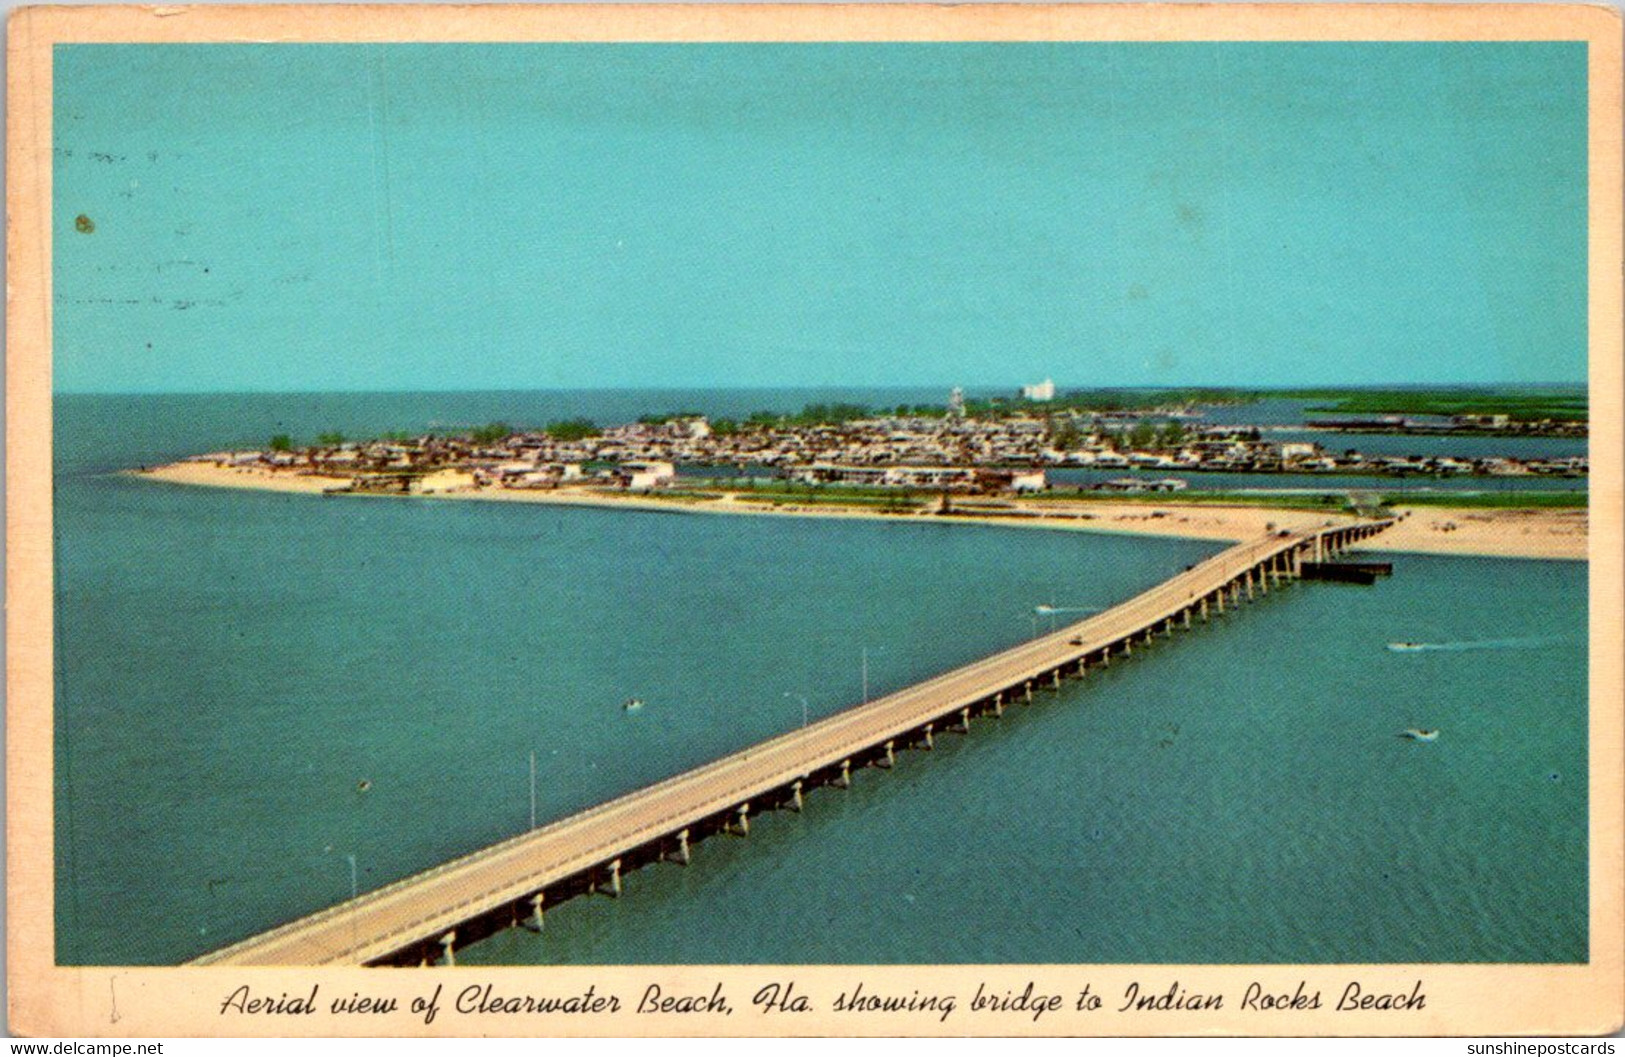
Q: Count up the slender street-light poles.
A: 6